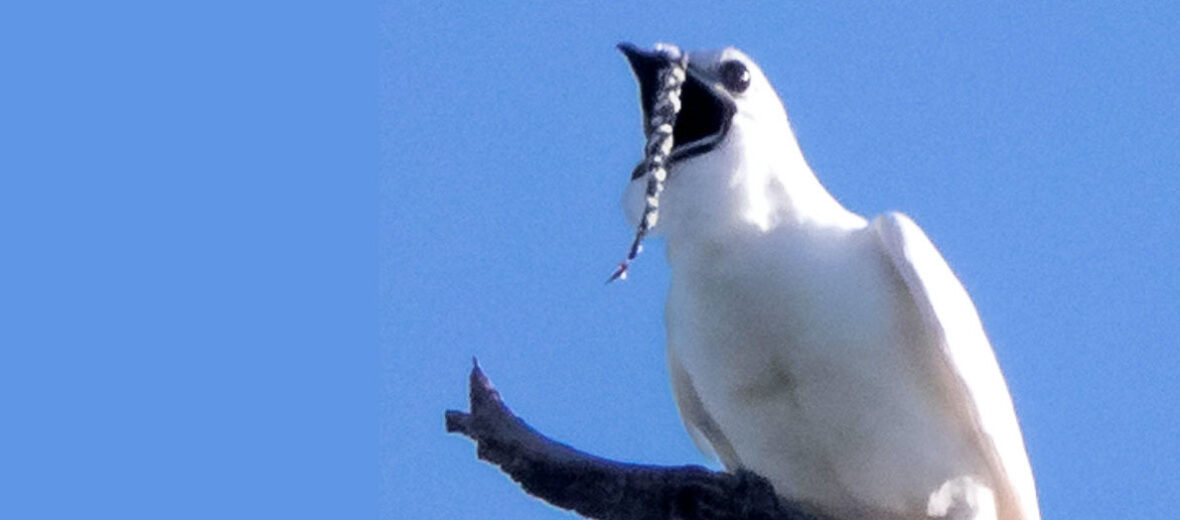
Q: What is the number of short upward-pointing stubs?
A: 1